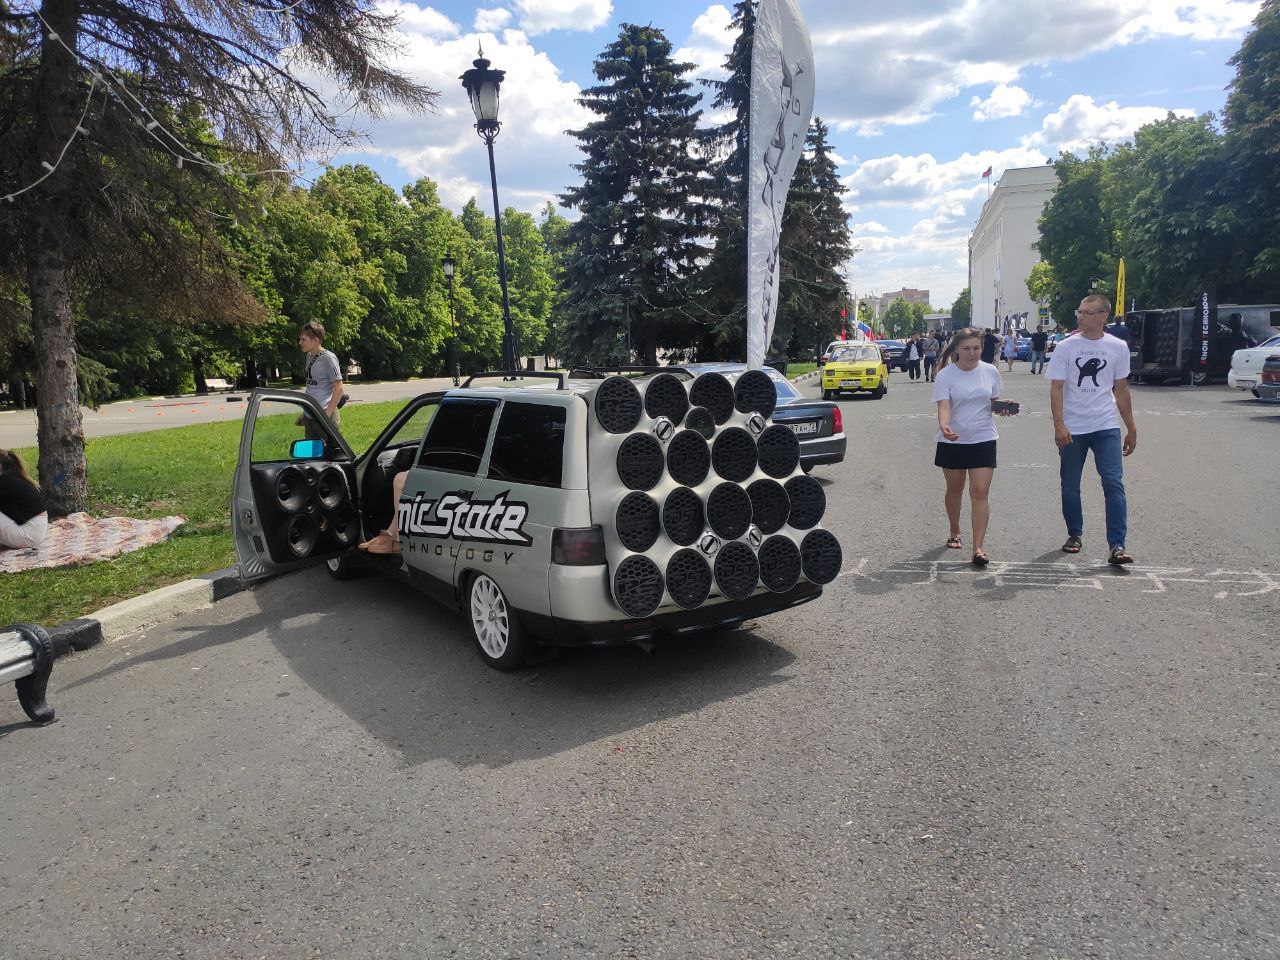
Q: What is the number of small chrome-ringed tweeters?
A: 4